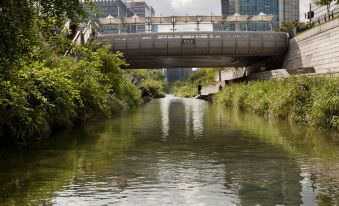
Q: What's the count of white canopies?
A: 7